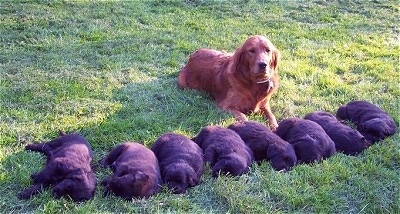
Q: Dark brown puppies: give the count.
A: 8